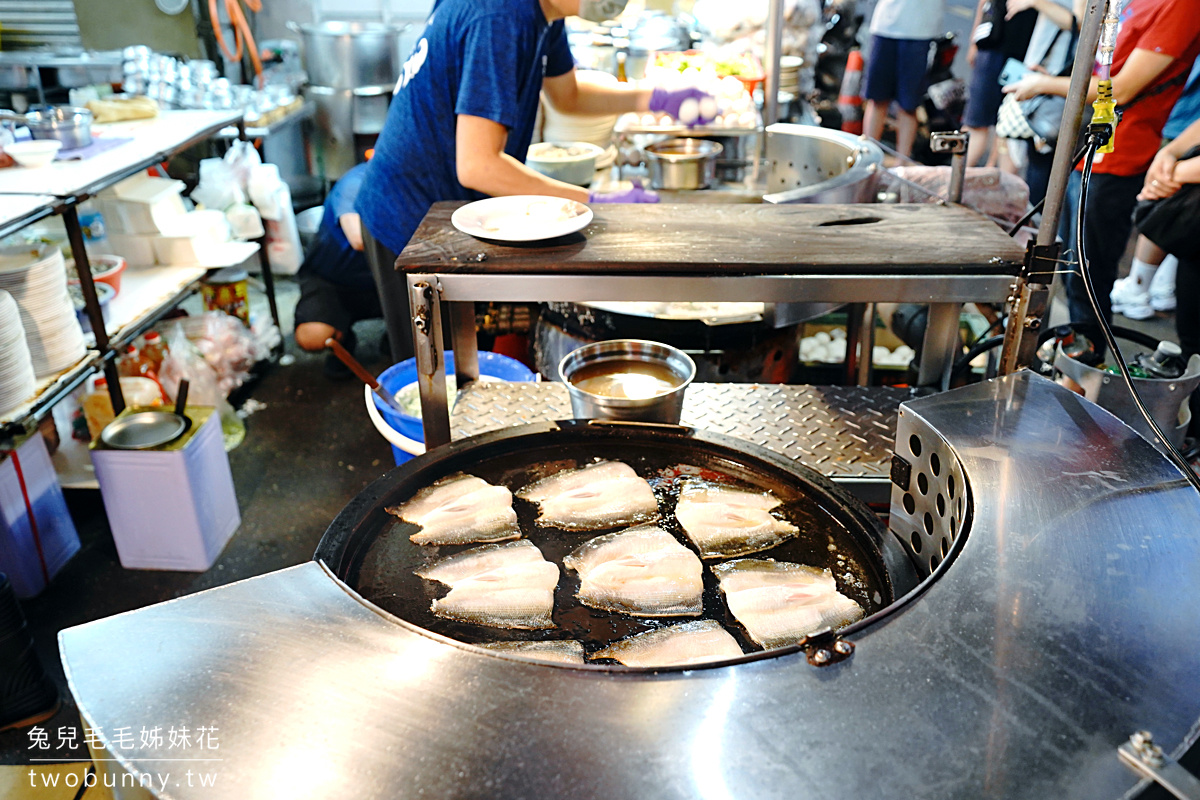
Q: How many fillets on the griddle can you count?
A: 8